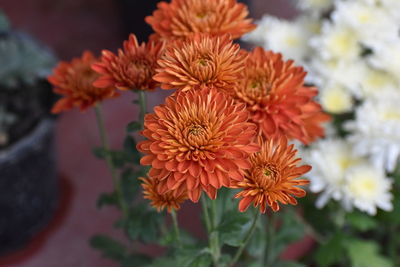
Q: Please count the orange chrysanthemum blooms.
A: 8